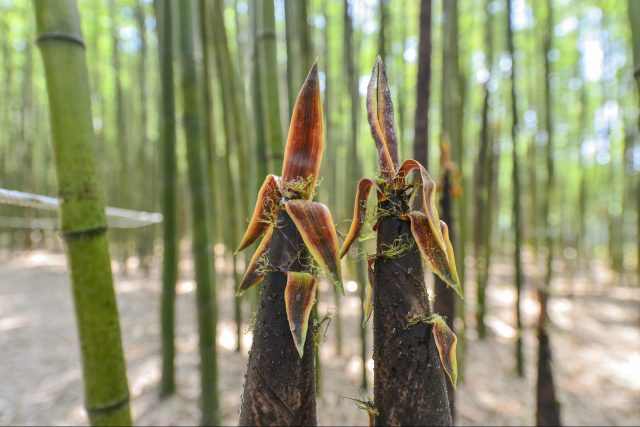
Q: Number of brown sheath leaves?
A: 11